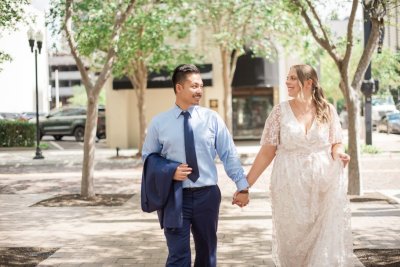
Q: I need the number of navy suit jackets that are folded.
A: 1